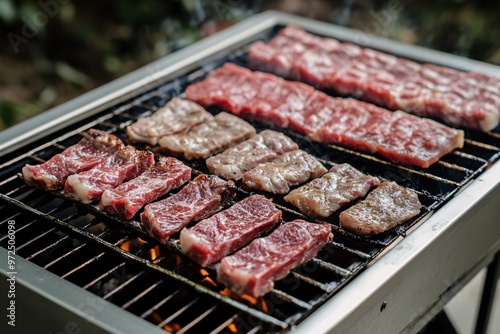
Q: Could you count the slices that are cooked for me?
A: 6